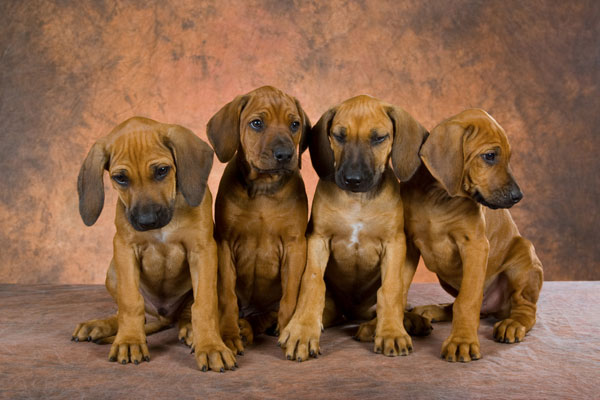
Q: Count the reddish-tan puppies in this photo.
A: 4